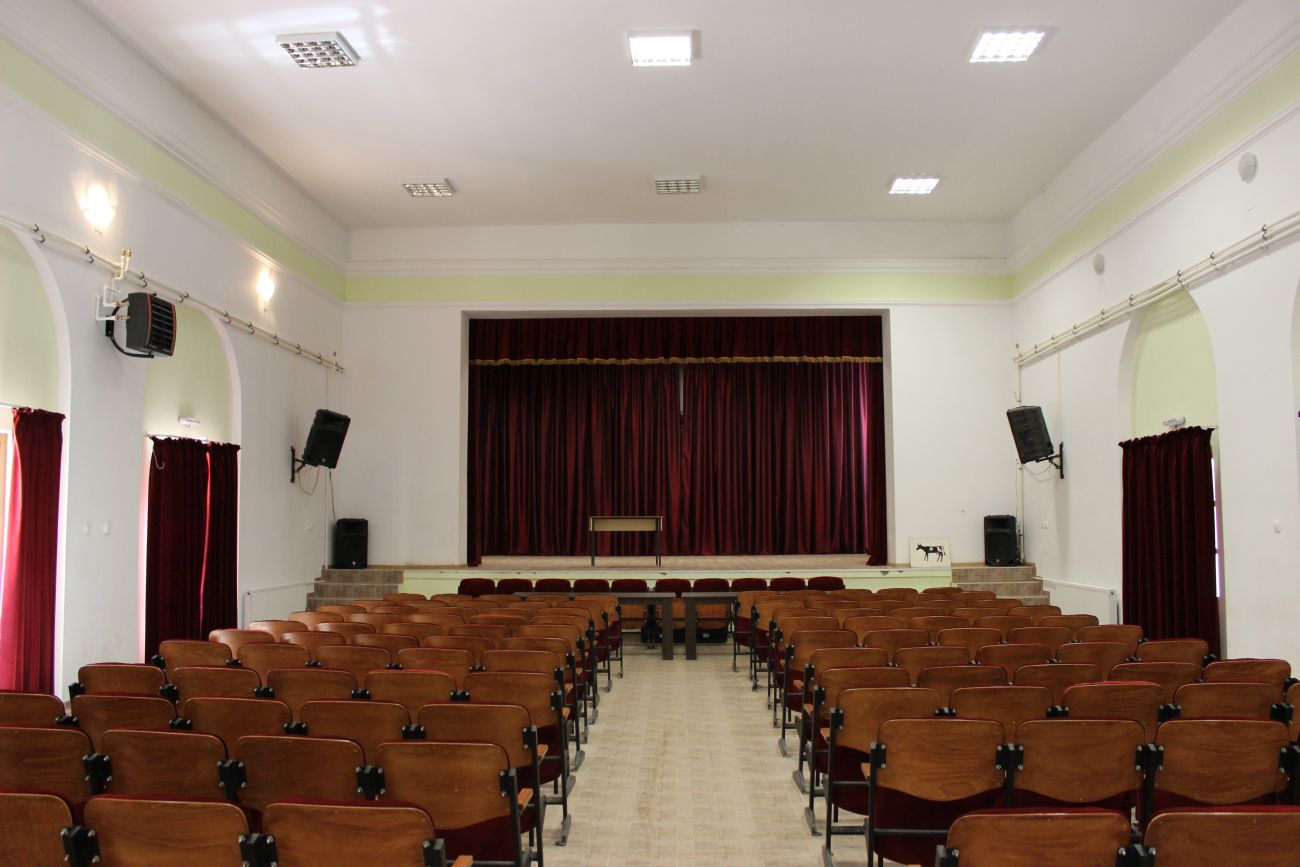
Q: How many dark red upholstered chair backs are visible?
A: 10